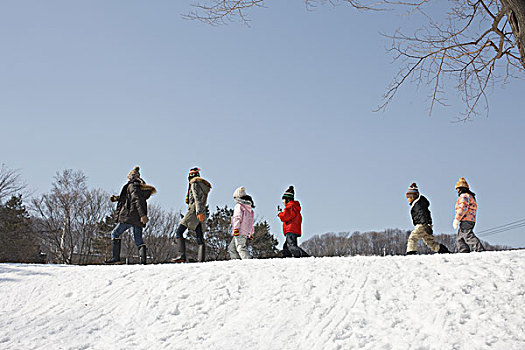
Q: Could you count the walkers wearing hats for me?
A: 6